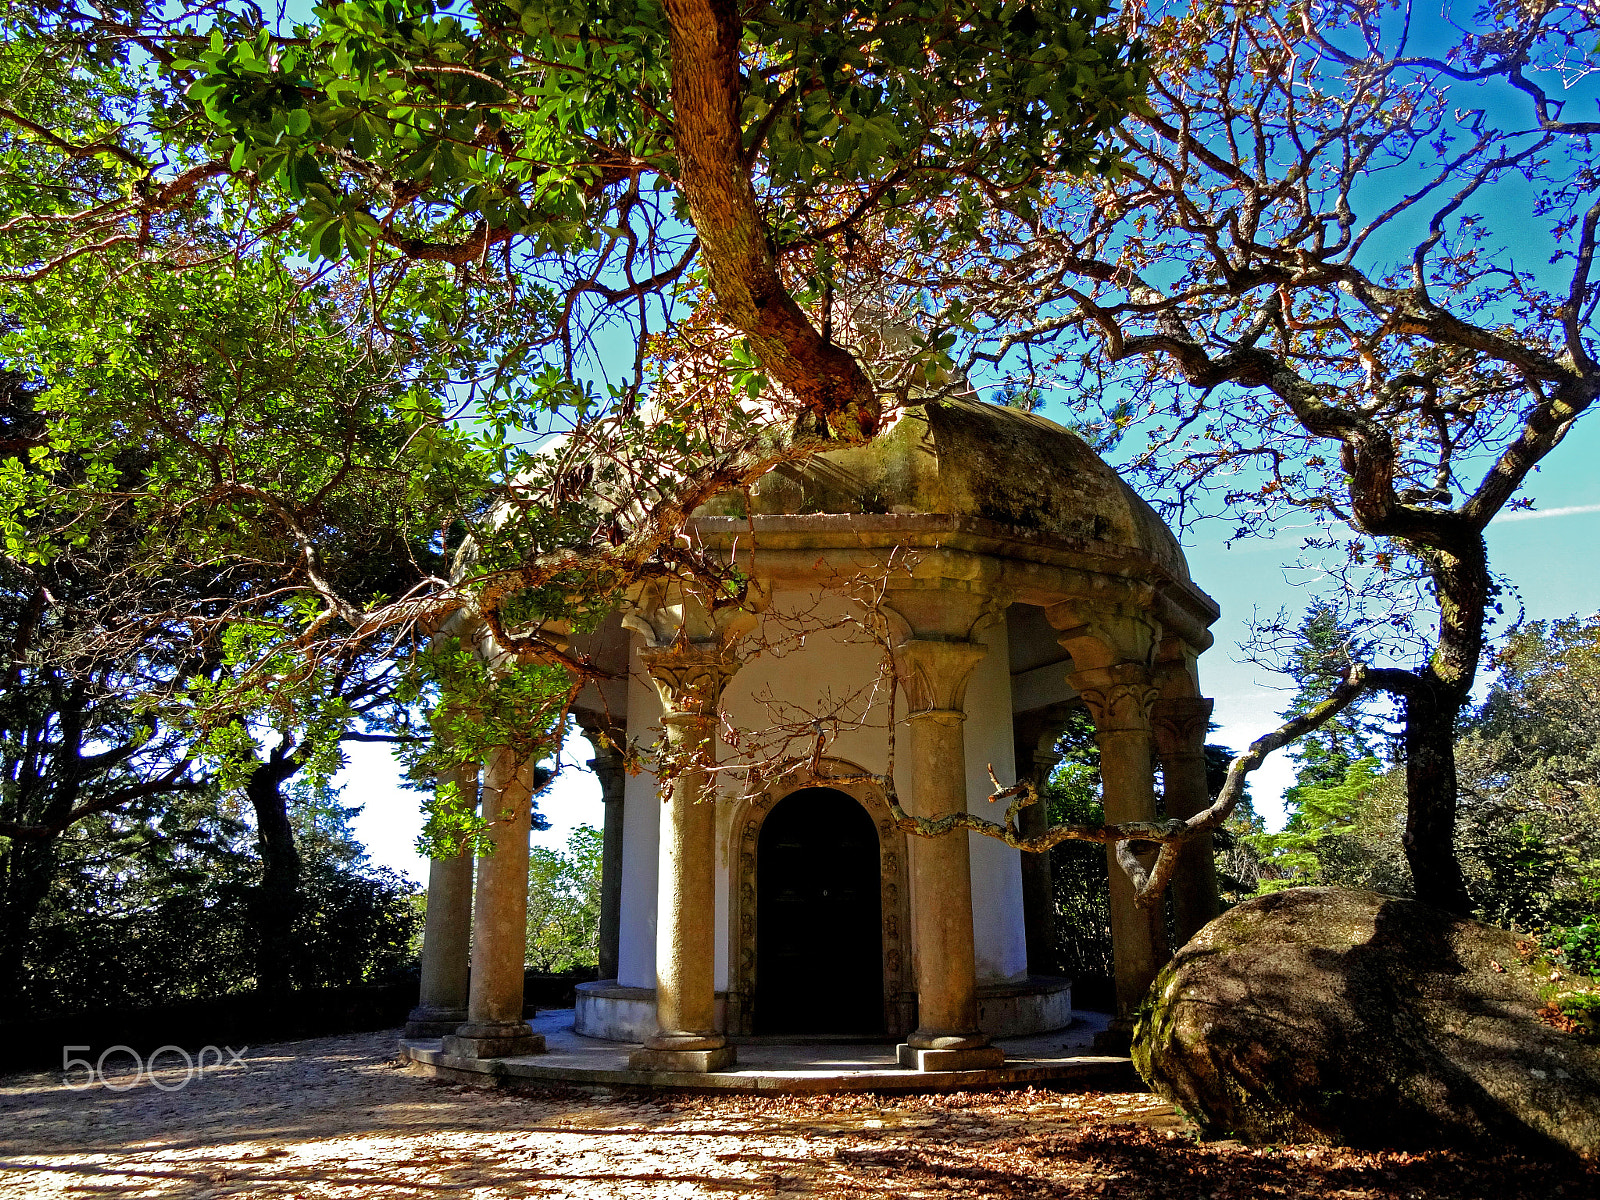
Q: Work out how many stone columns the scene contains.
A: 8